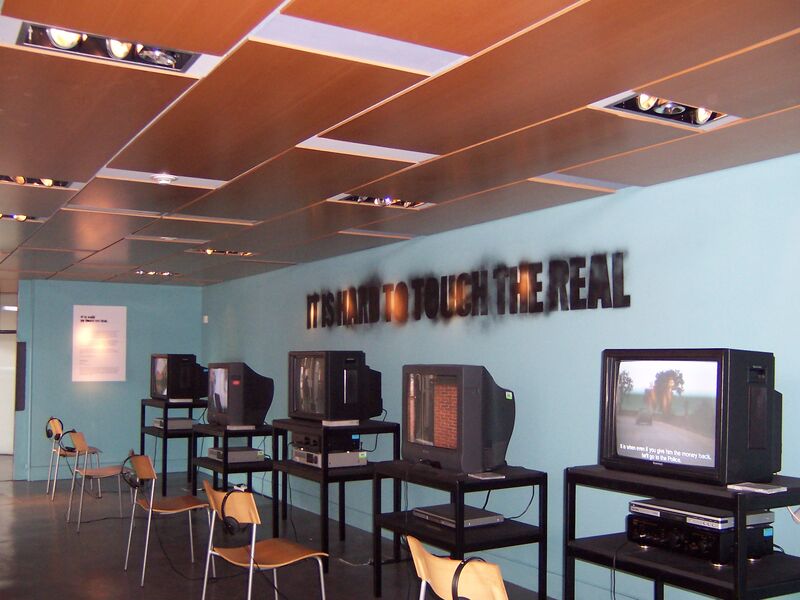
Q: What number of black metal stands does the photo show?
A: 5